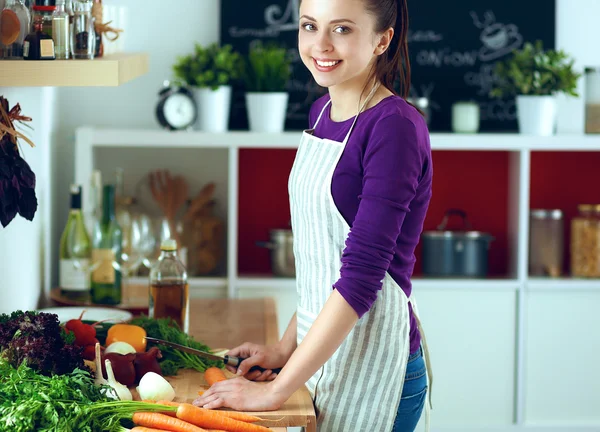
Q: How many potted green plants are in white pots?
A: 3